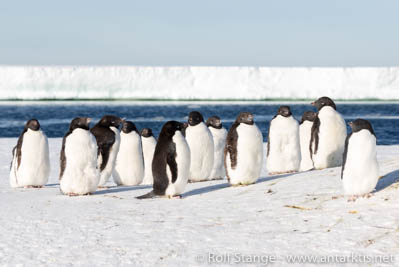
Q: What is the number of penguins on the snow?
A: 13